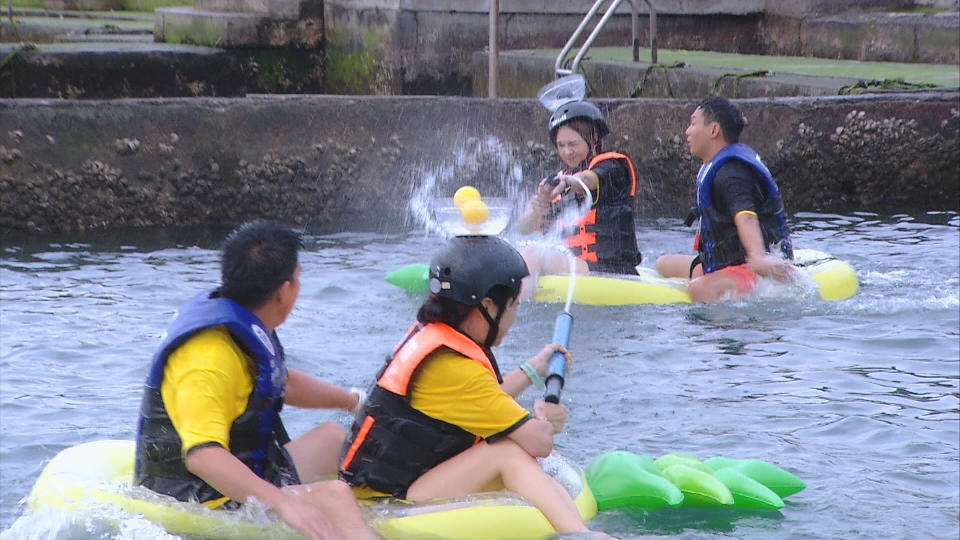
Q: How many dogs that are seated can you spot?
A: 0